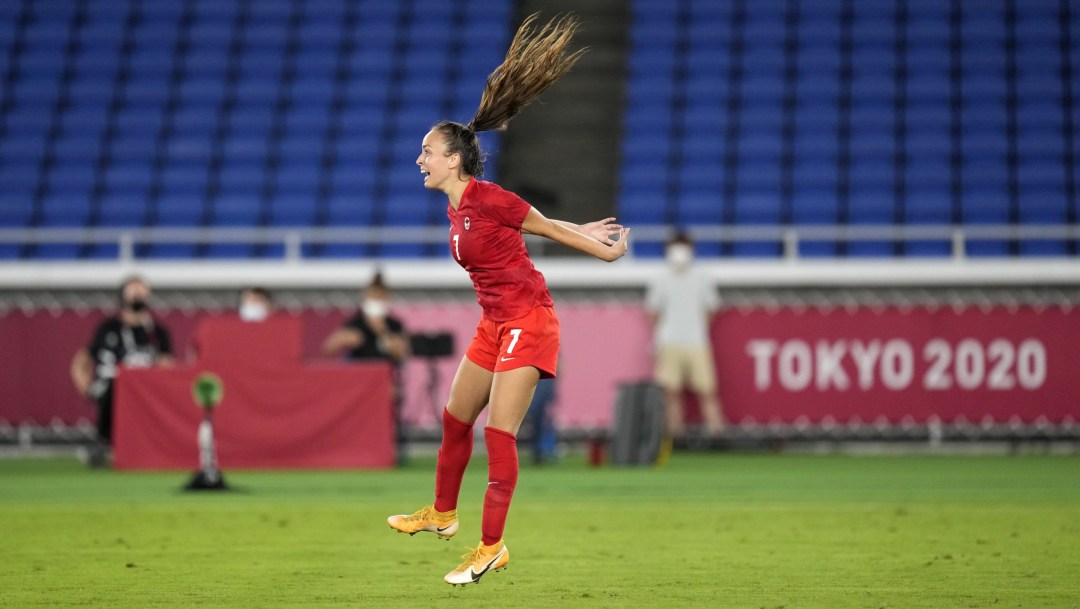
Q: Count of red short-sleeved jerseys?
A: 1